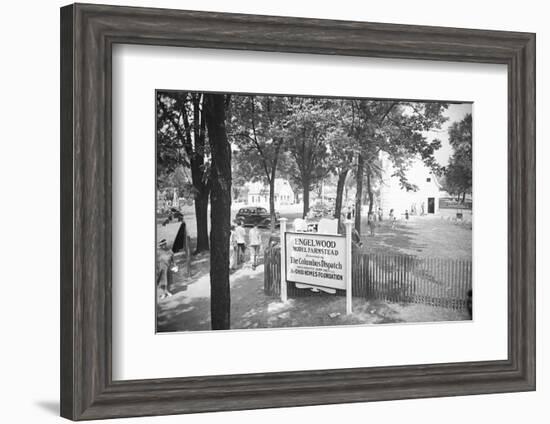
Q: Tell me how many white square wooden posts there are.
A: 2